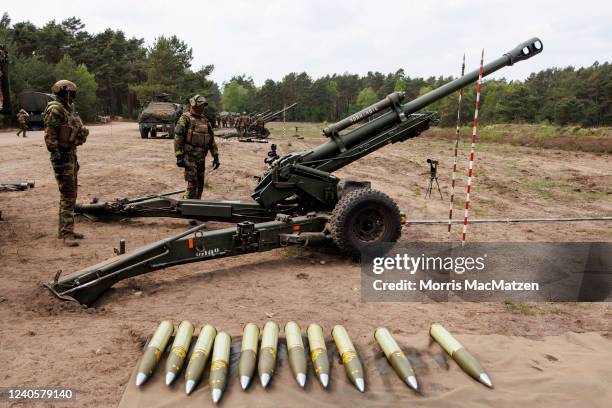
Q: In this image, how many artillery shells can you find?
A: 11